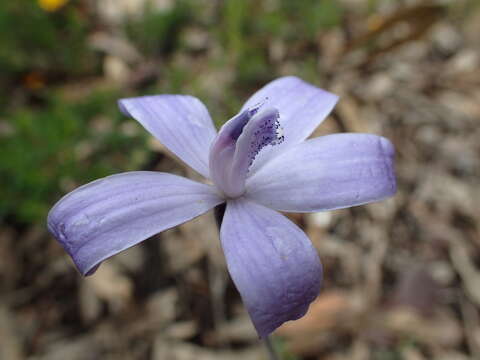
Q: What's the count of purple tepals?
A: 5